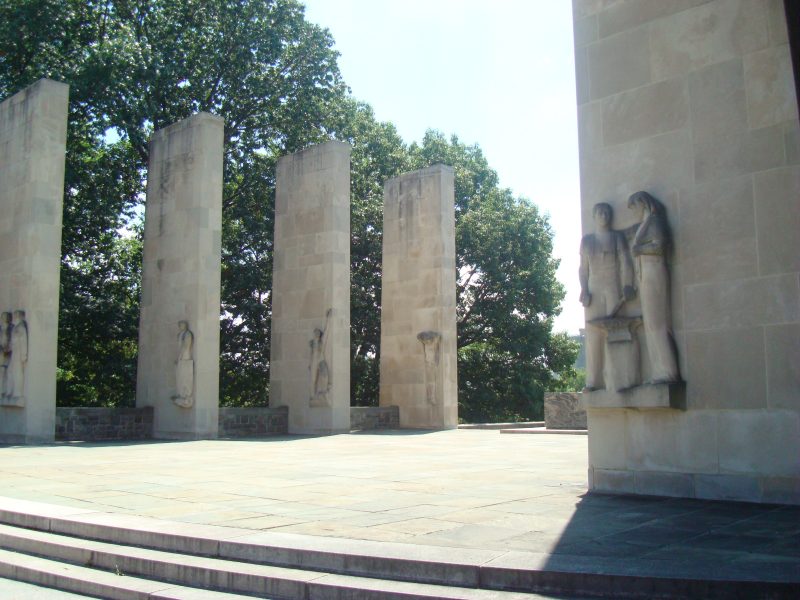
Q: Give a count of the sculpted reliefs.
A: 5